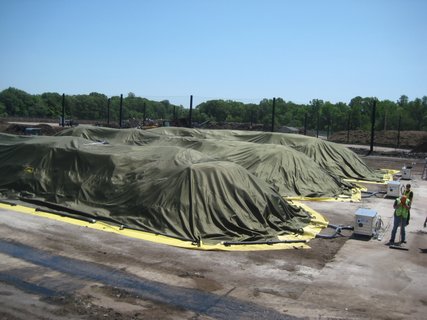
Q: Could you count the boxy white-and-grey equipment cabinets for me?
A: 3